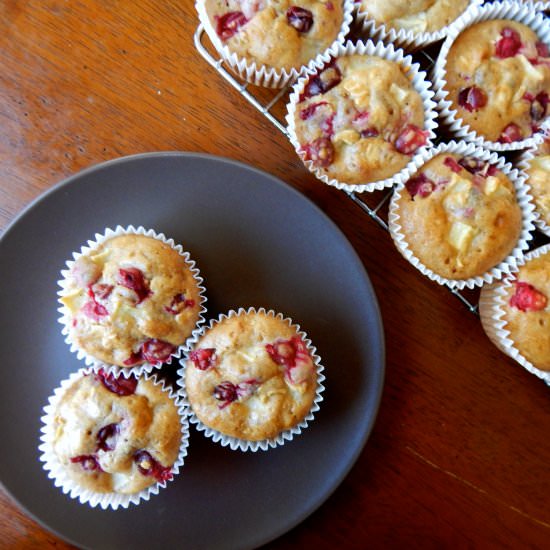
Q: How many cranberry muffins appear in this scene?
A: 10